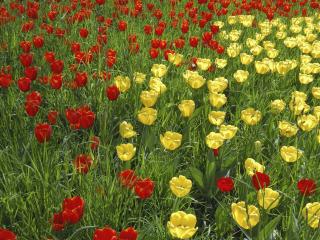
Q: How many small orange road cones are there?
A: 0